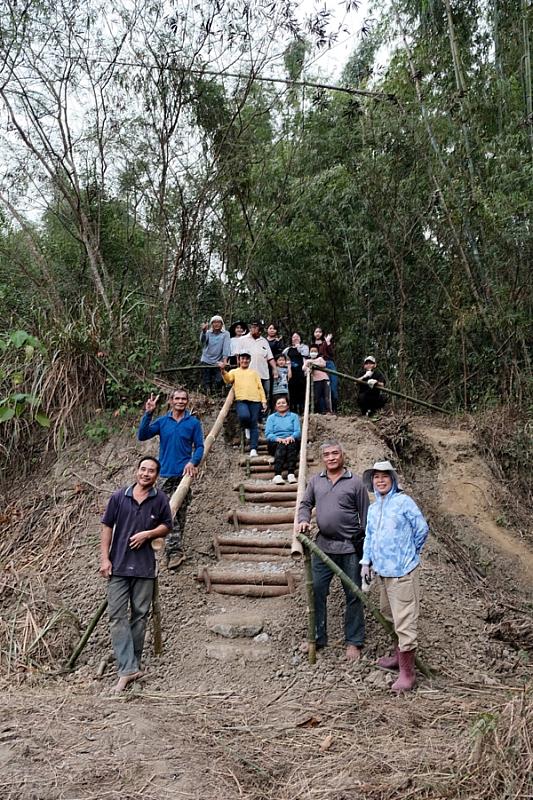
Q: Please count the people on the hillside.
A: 15